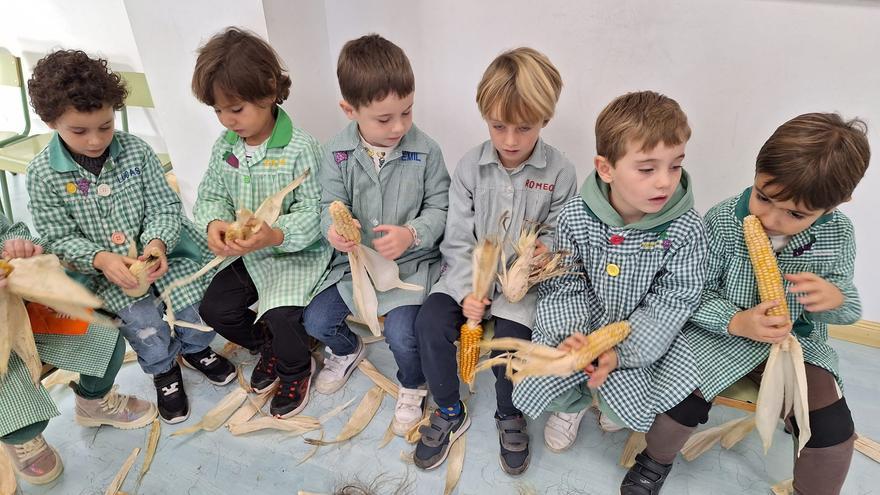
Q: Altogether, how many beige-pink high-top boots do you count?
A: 2